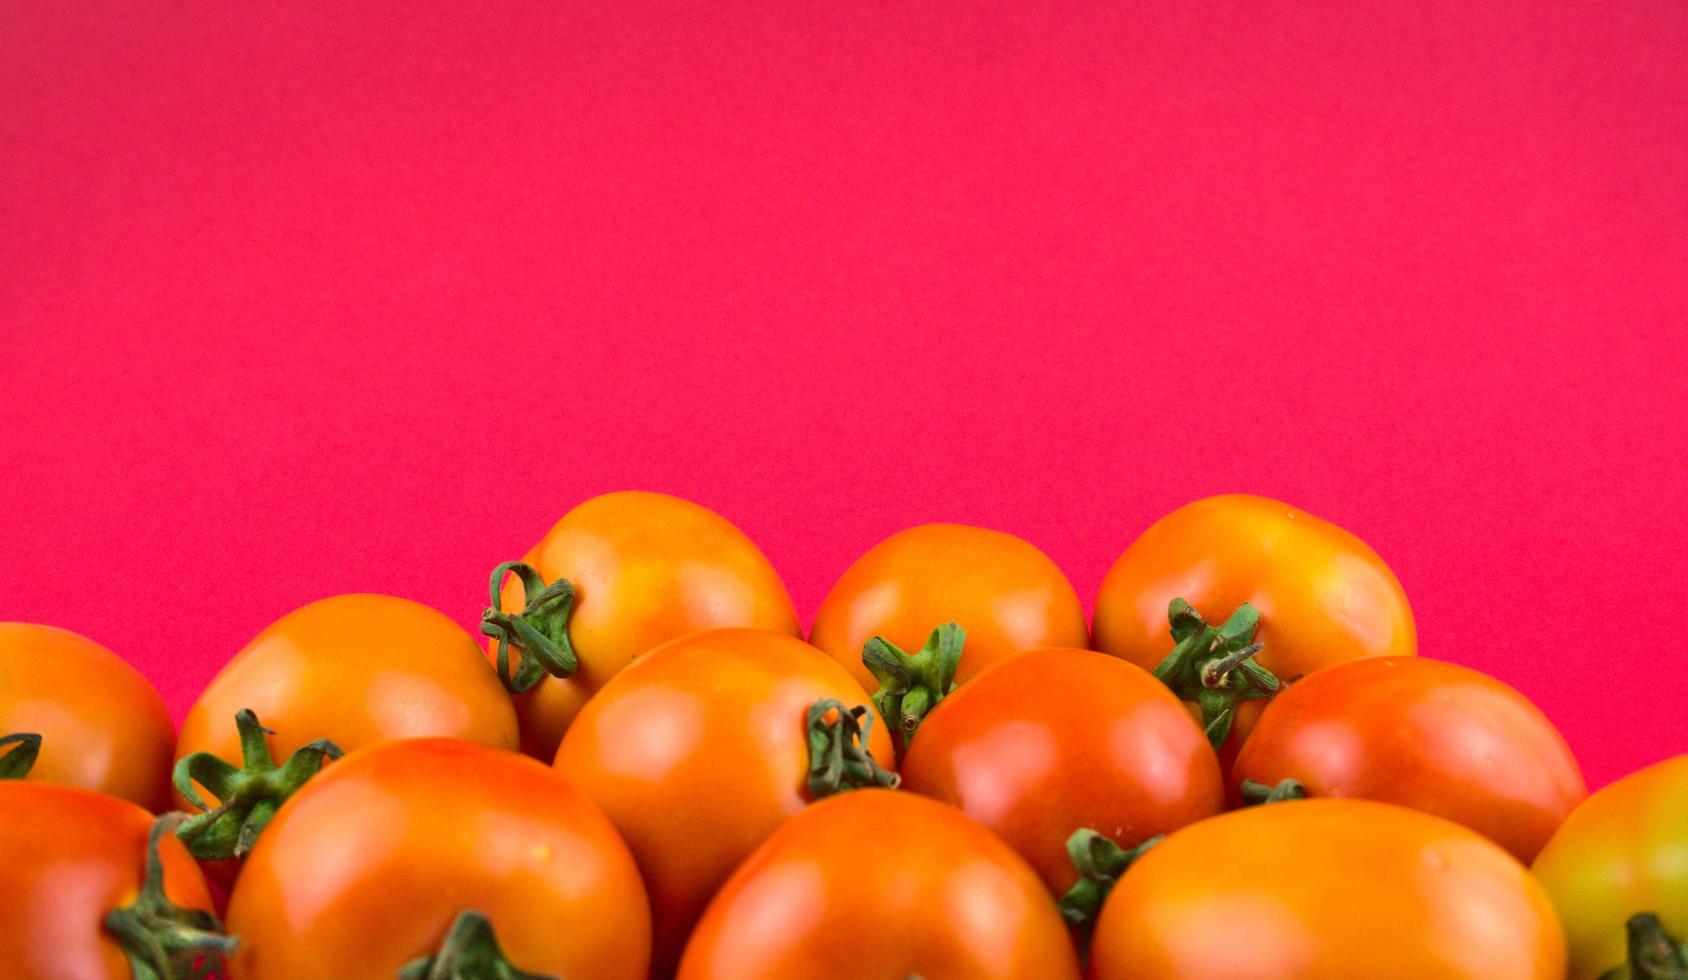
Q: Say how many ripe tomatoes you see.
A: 12